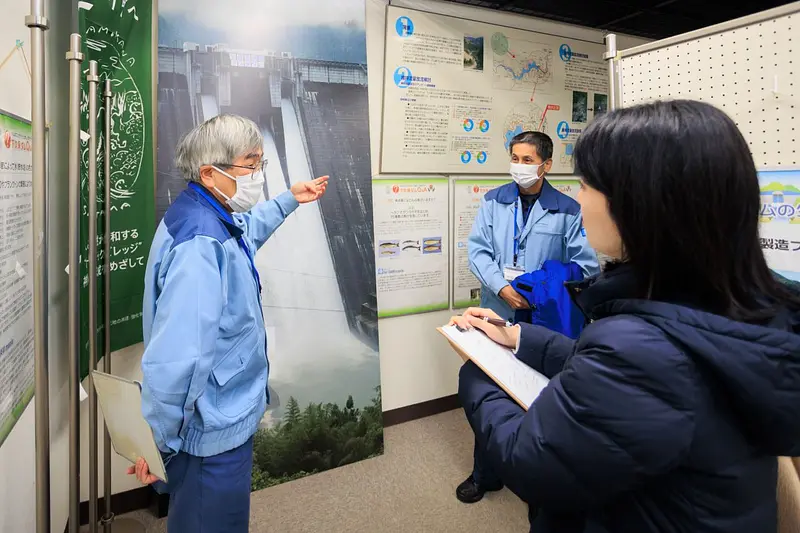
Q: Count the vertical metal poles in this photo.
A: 5